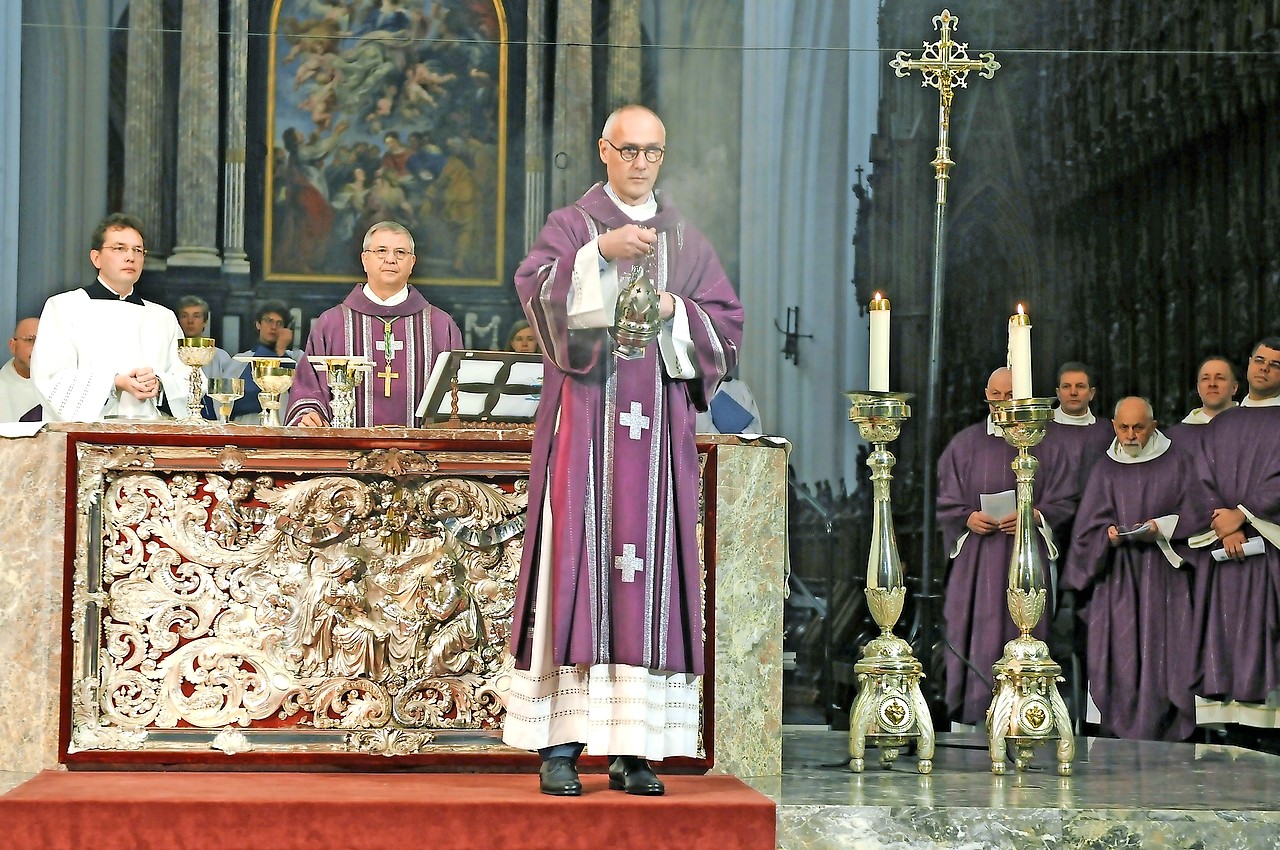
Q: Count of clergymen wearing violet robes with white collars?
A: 7